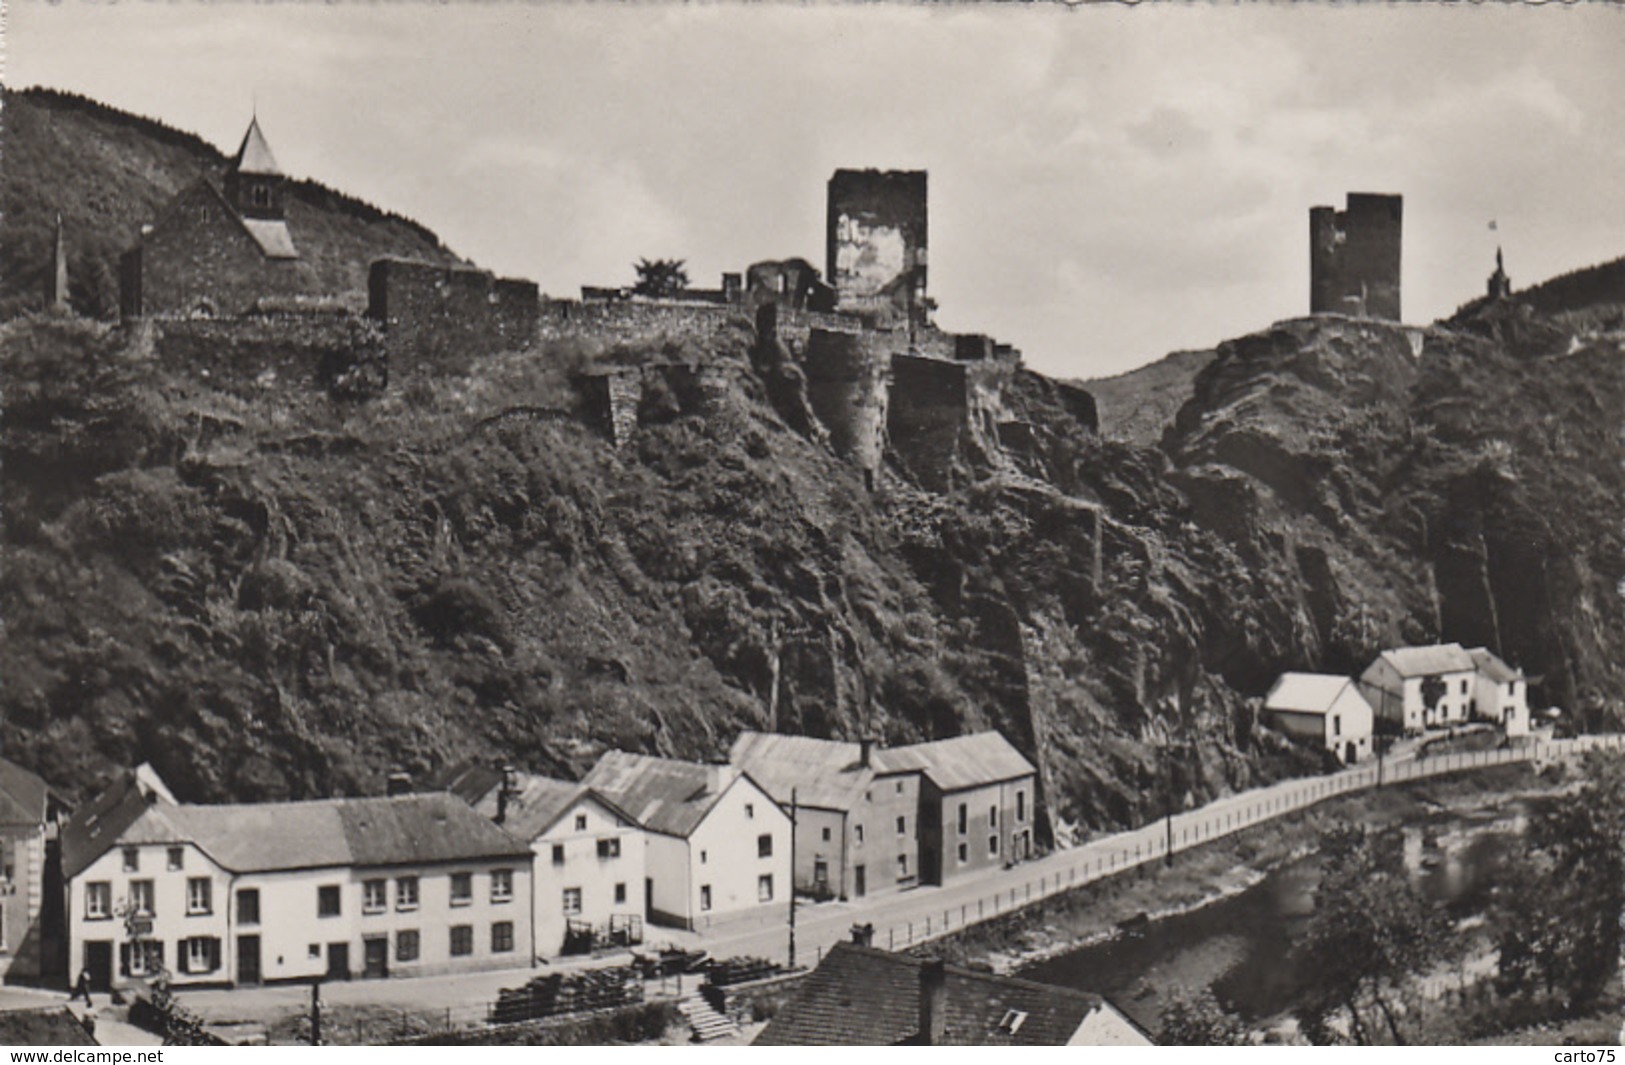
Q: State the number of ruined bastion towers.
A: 2